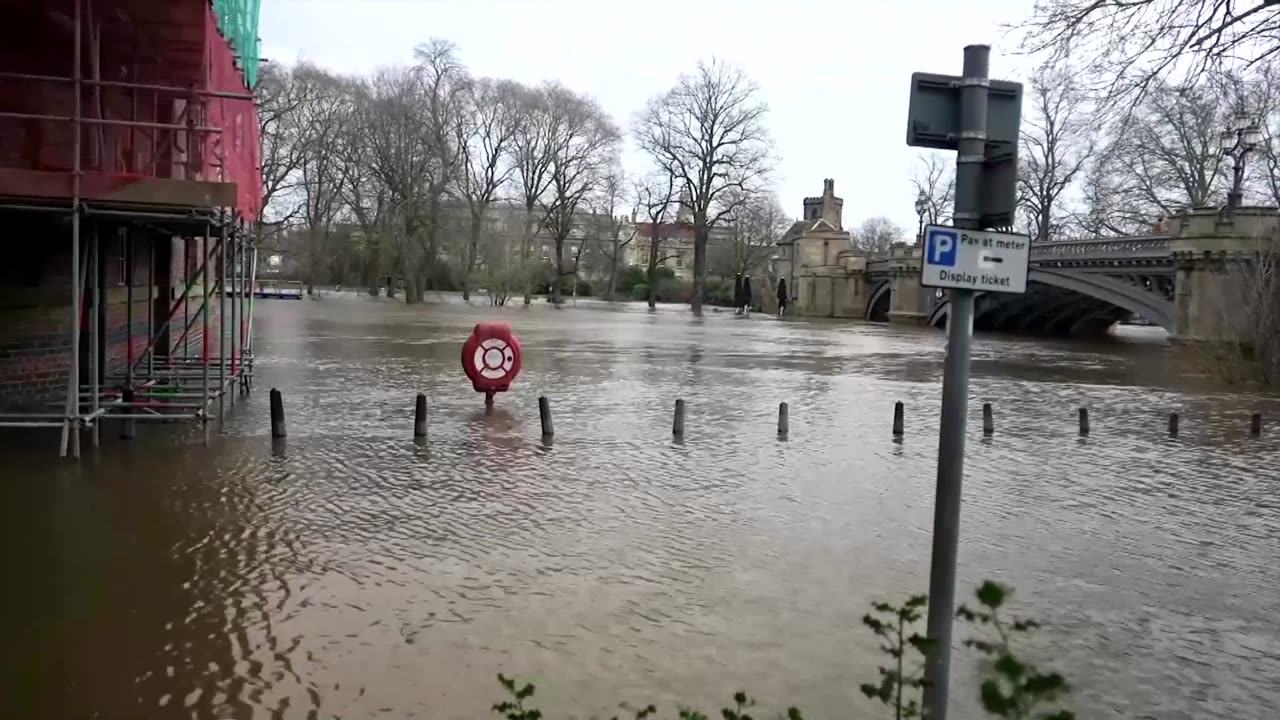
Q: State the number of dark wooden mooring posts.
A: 10